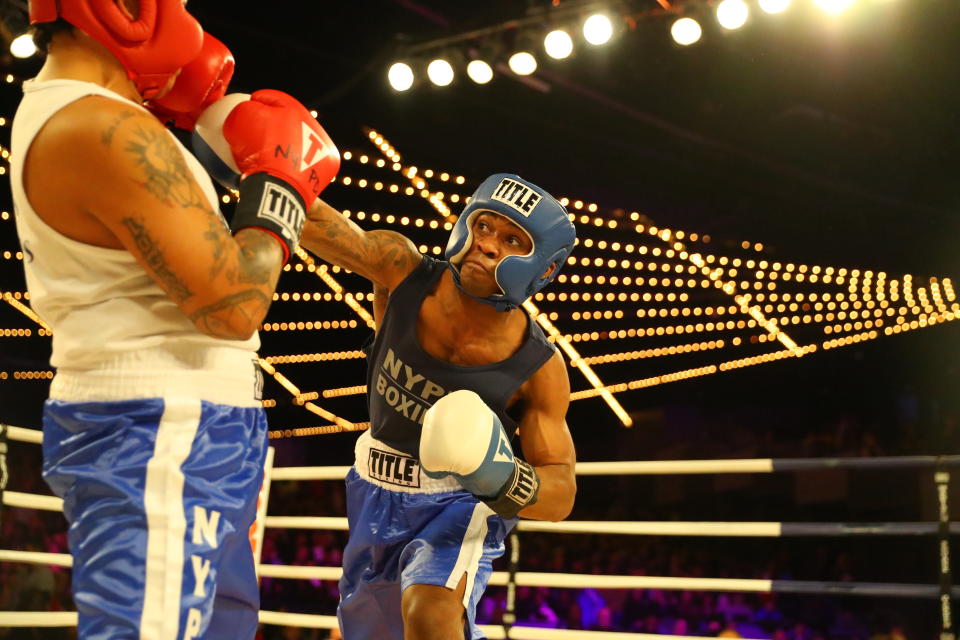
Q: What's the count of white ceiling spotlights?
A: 11